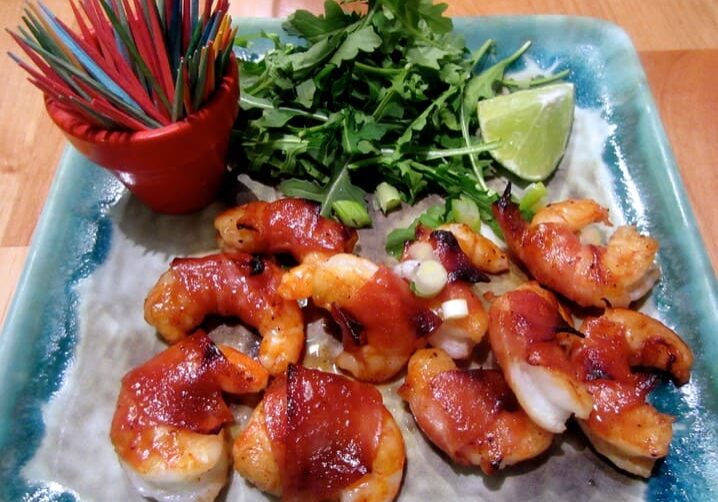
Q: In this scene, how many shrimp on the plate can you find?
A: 10